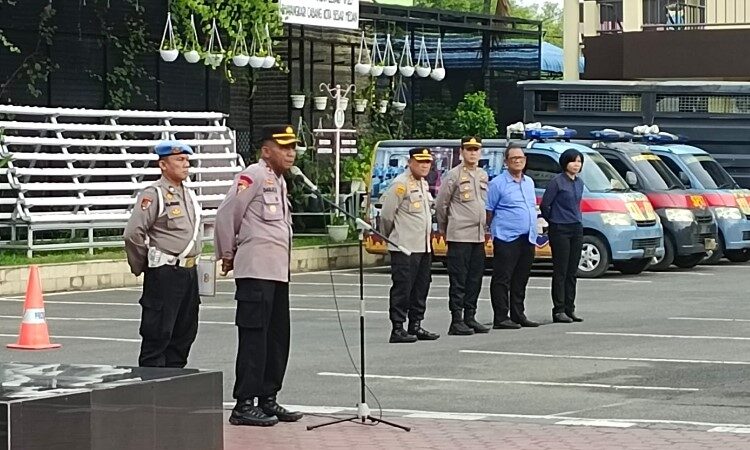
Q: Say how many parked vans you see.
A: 3